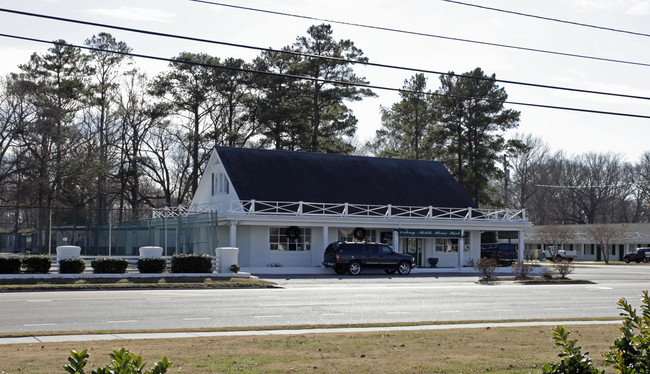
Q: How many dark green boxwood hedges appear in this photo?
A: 6